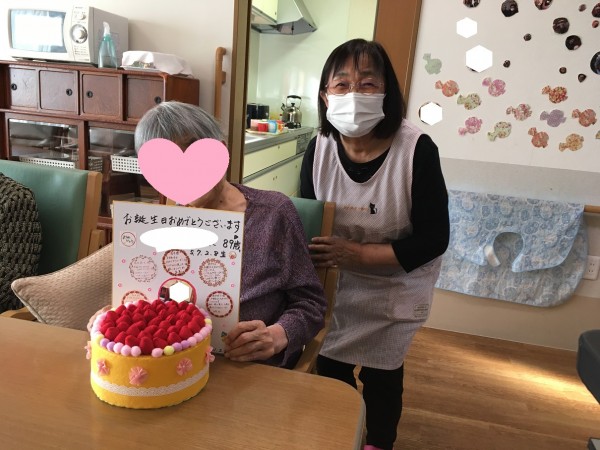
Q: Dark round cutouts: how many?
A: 13